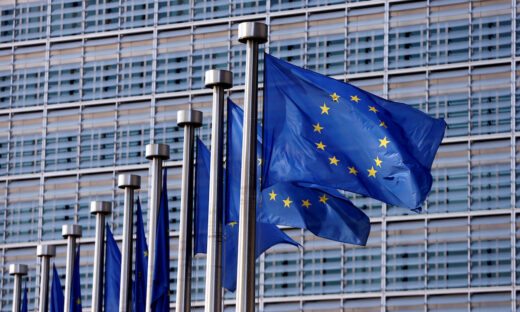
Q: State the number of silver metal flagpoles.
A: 9